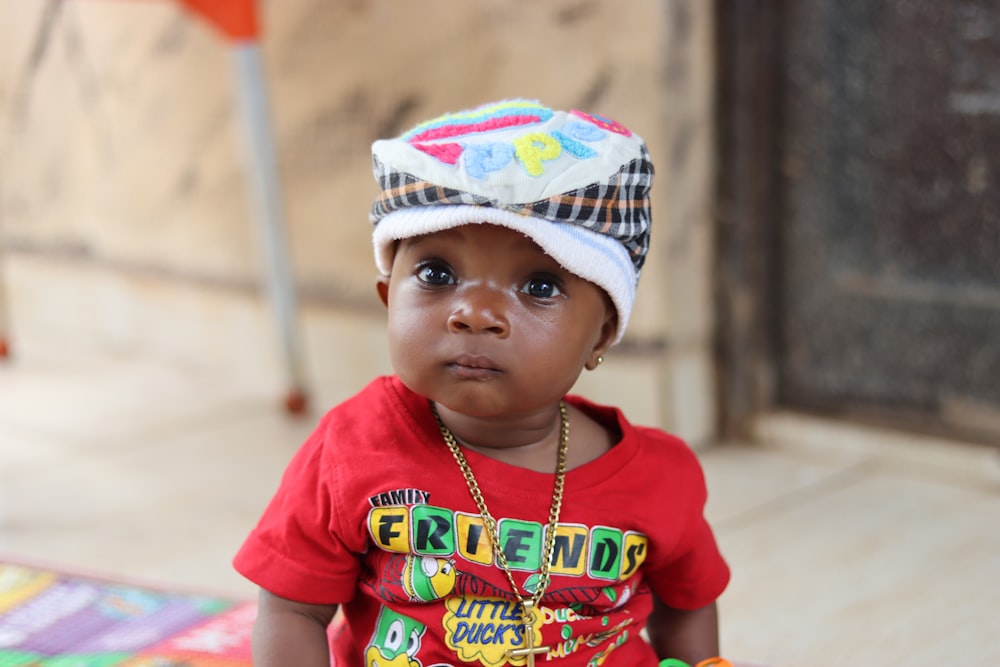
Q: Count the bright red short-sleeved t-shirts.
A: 1